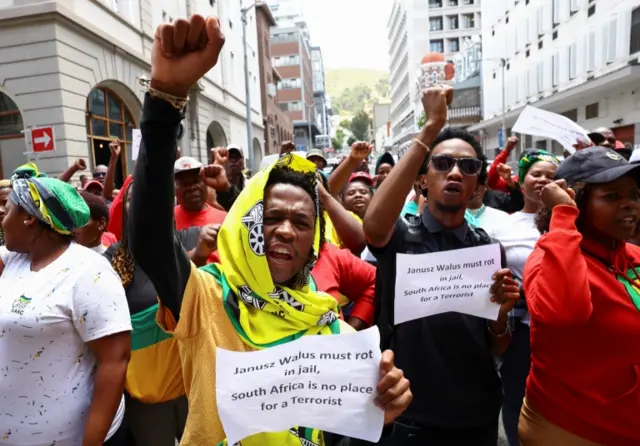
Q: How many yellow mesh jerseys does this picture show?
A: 1